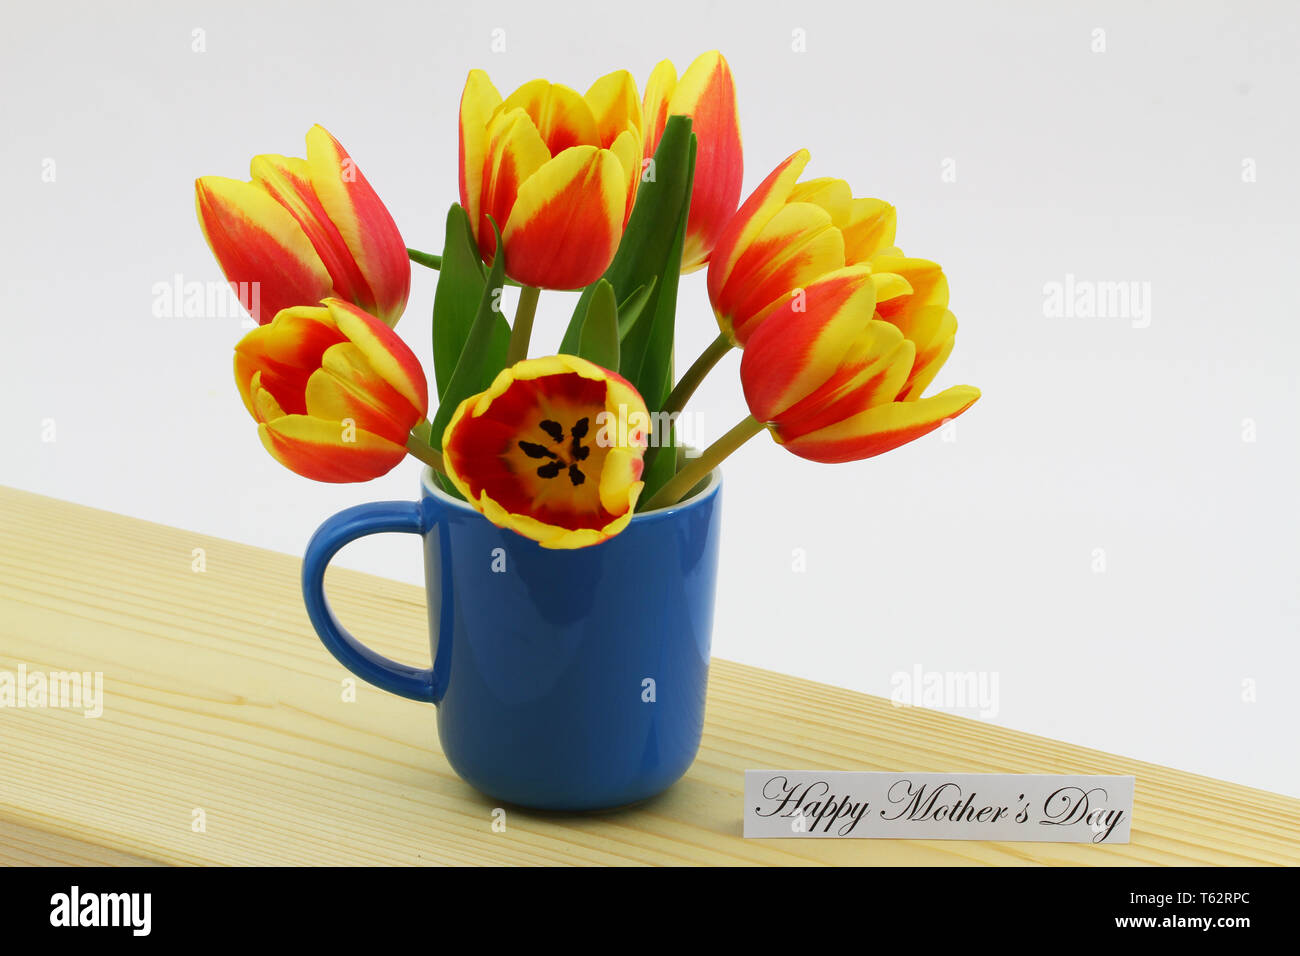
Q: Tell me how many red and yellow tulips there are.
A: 7